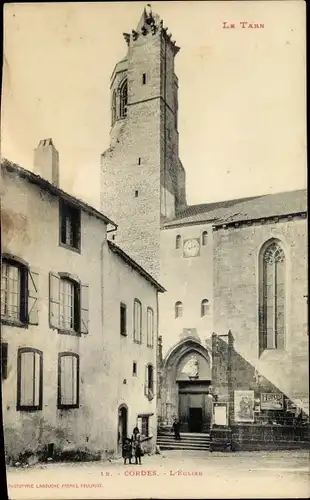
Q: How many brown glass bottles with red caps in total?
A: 0